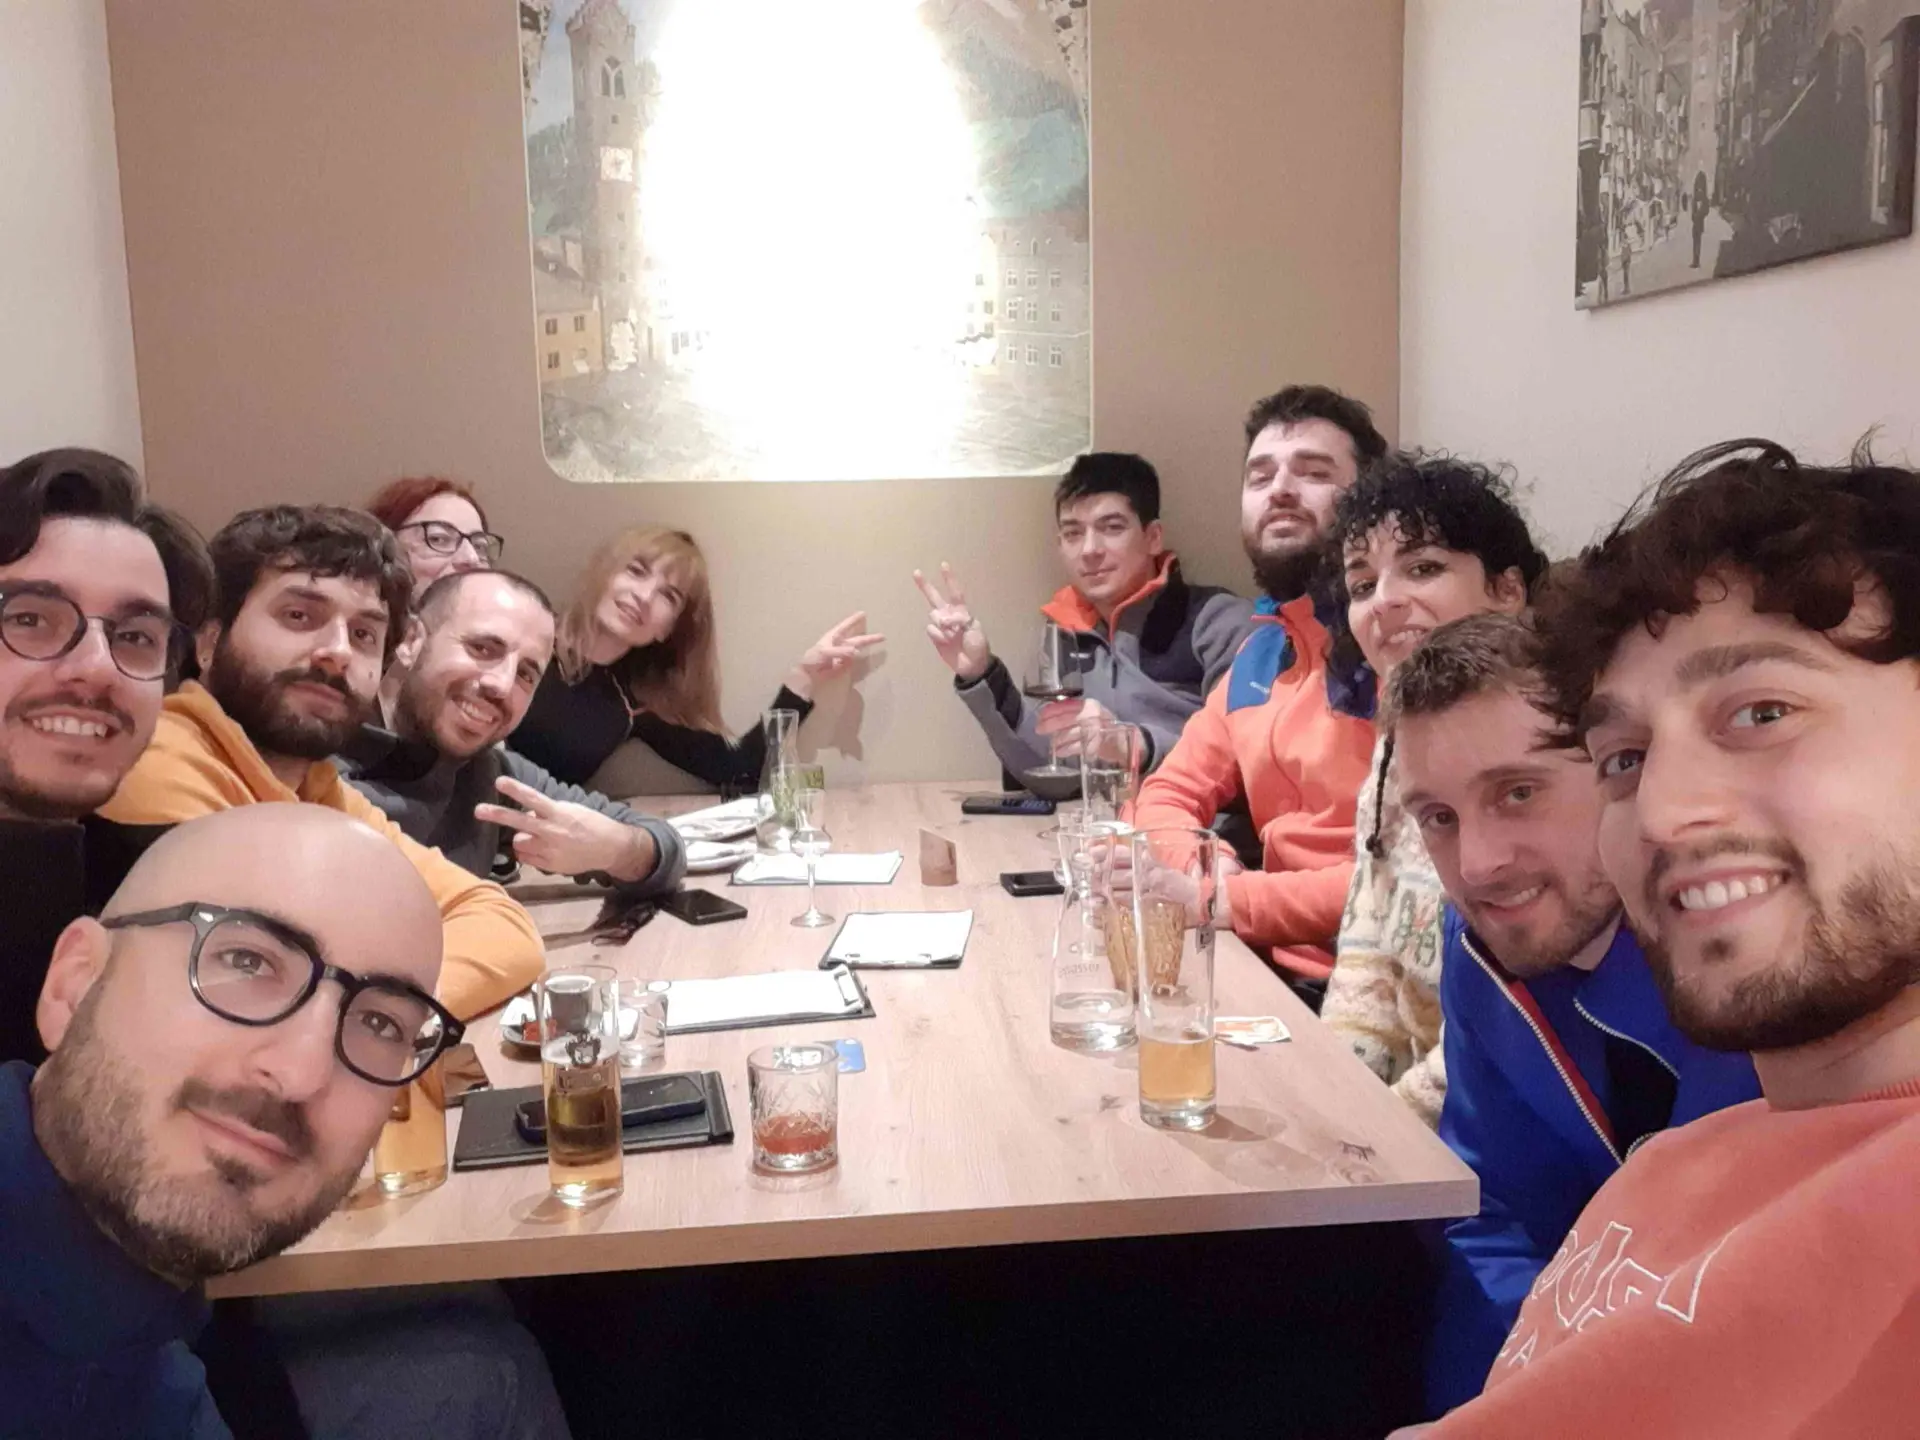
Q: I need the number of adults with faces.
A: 11